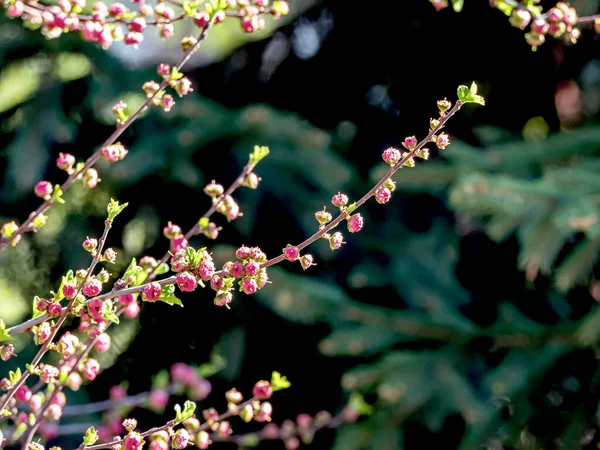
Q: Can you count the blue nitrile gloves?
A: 0